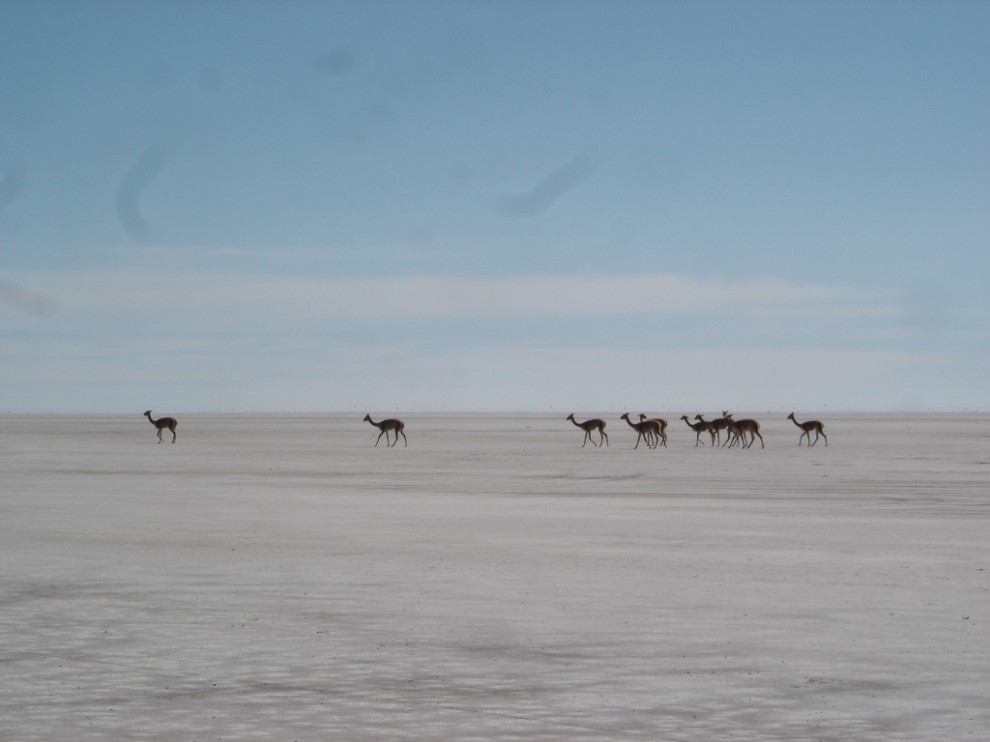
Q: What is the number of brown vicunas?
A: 10